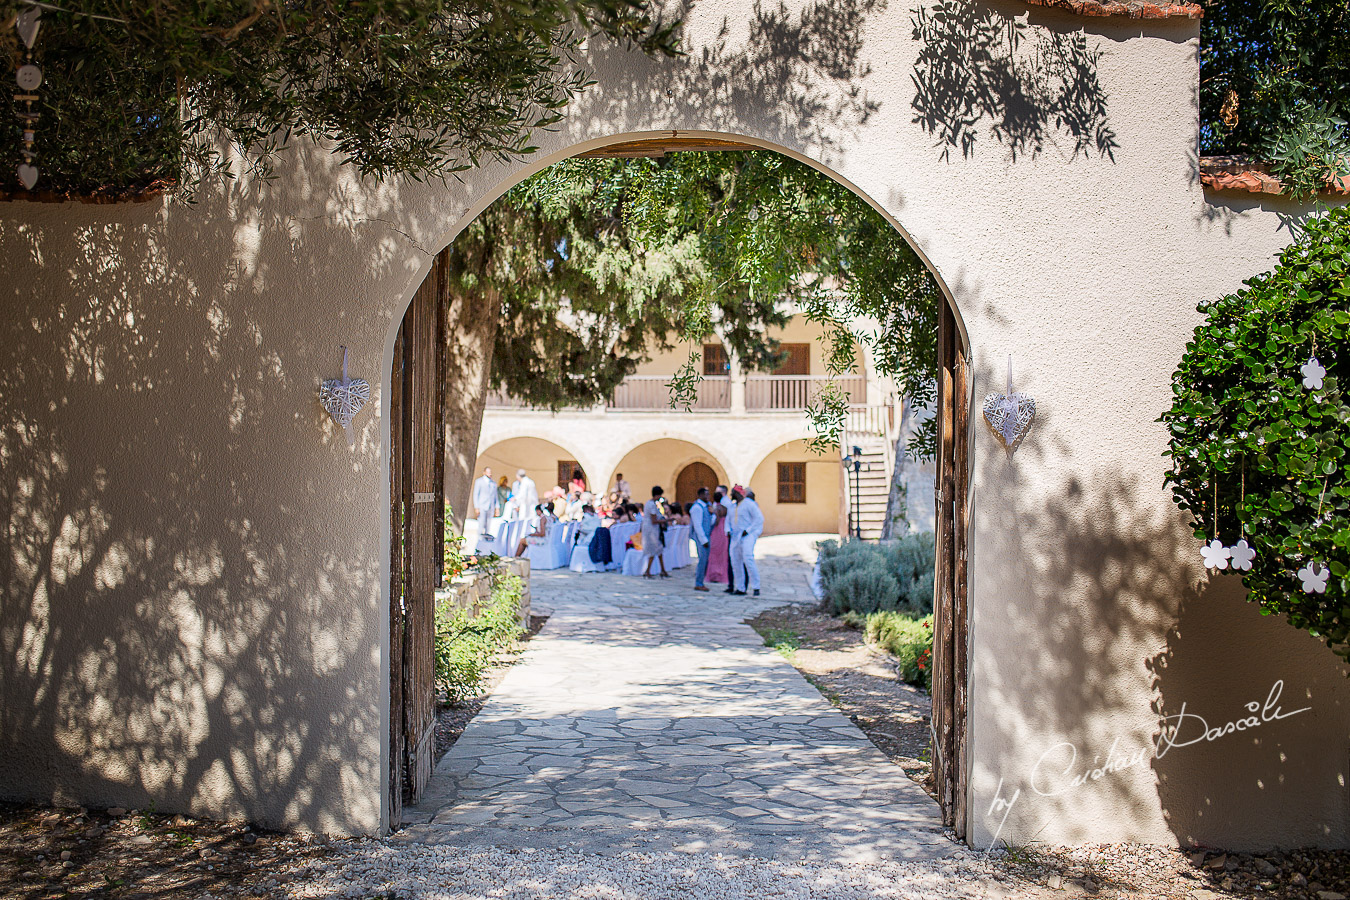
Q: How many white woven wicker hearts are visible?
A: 2